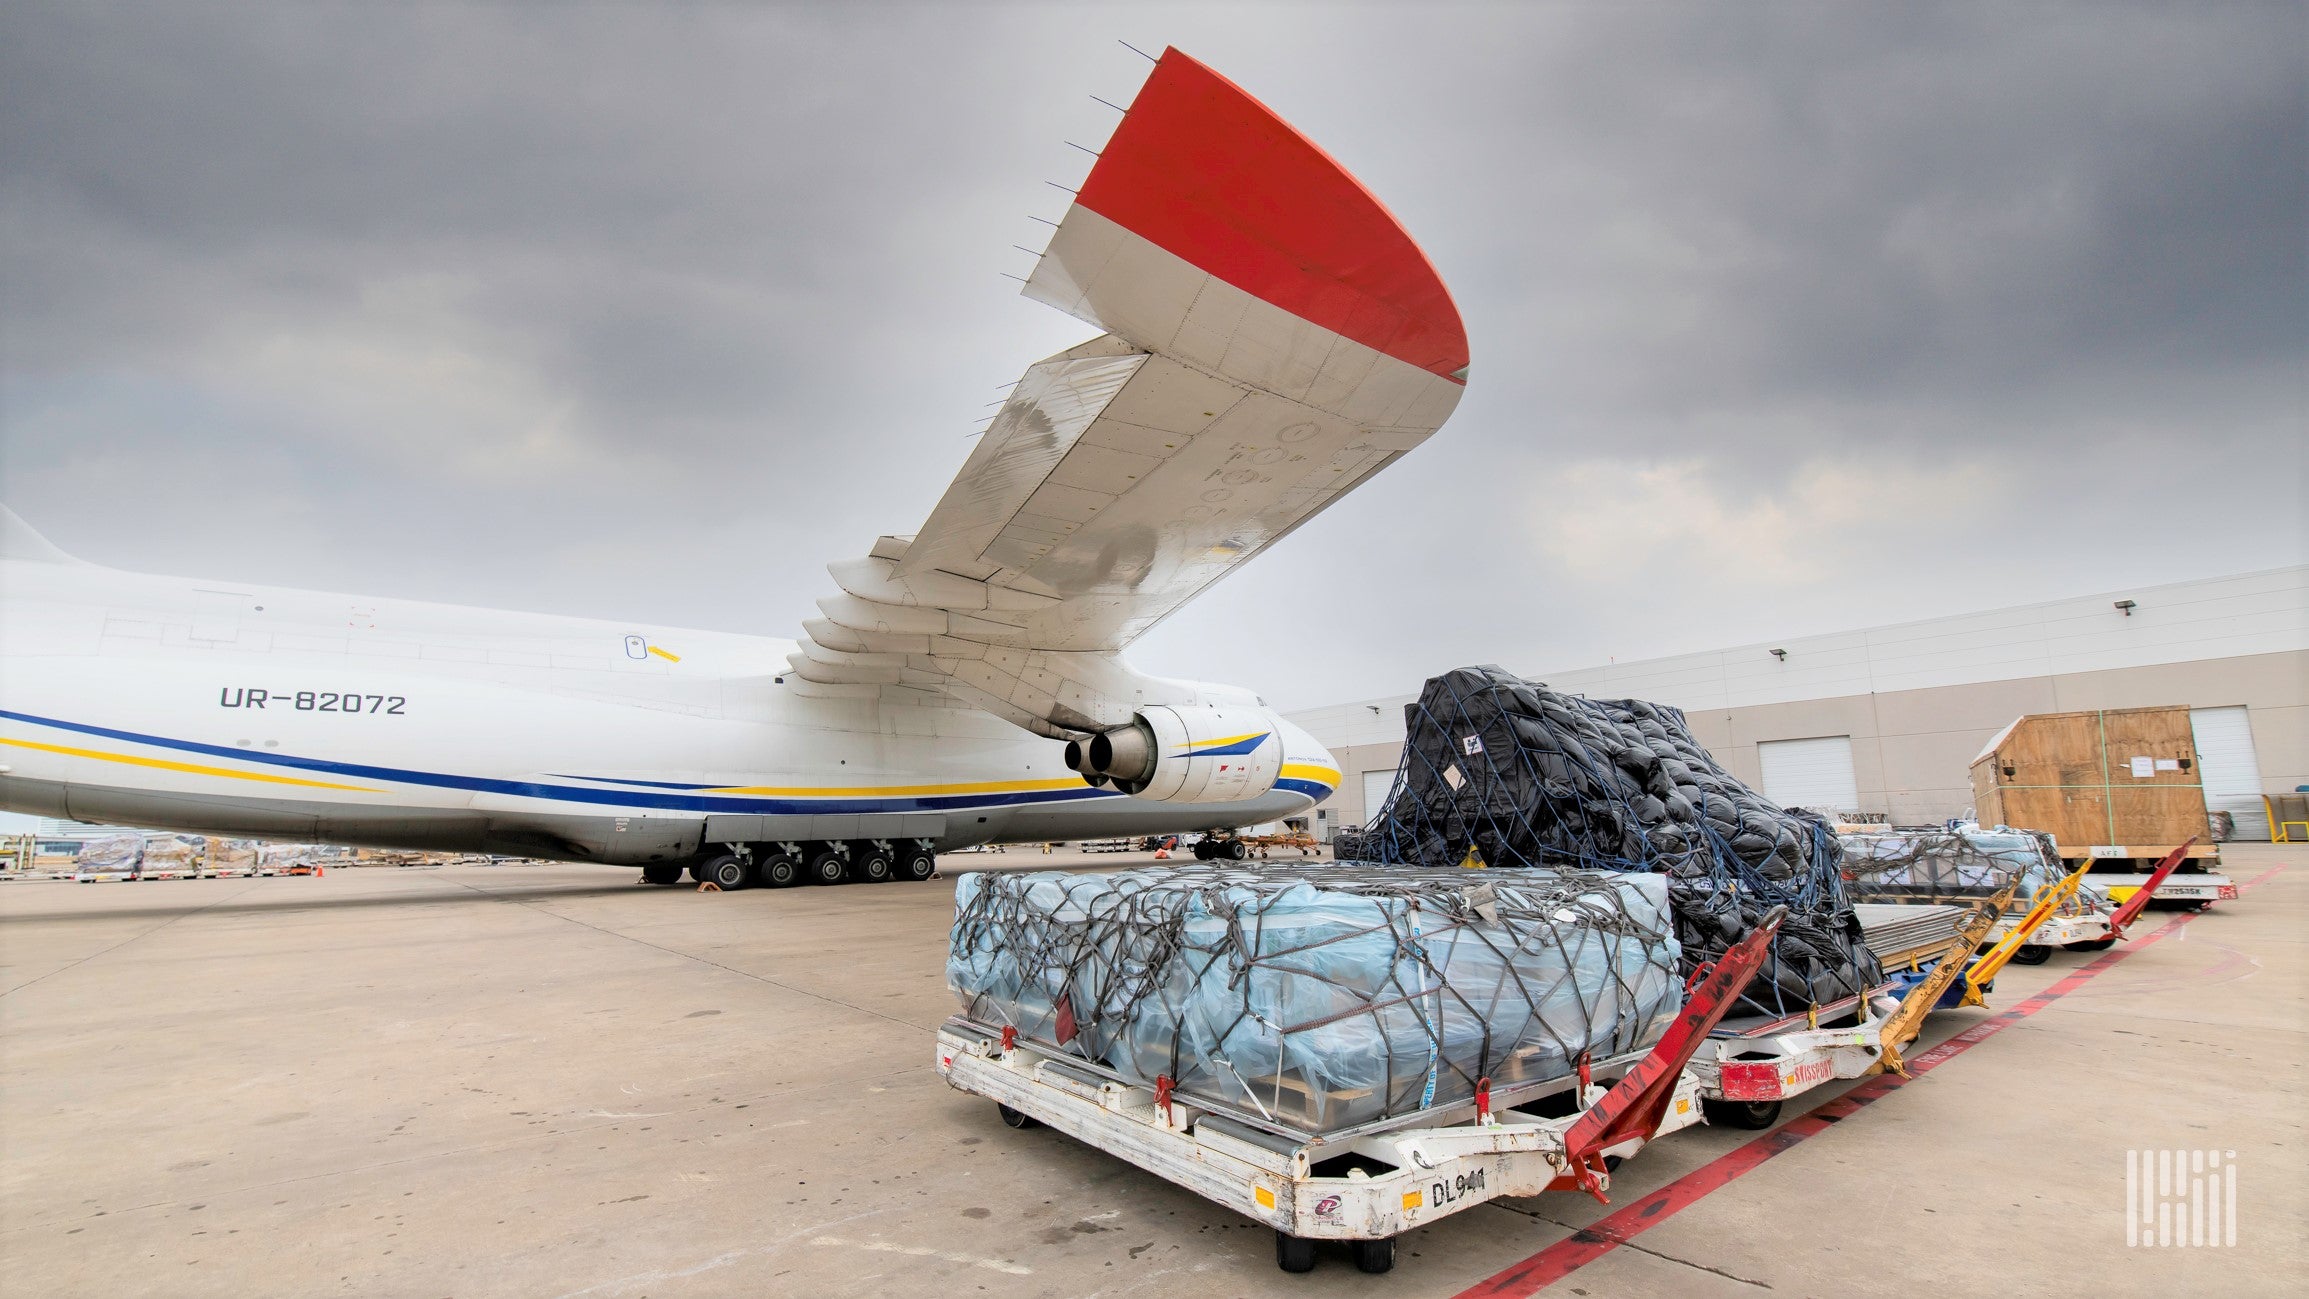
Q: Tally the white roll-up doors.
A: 3